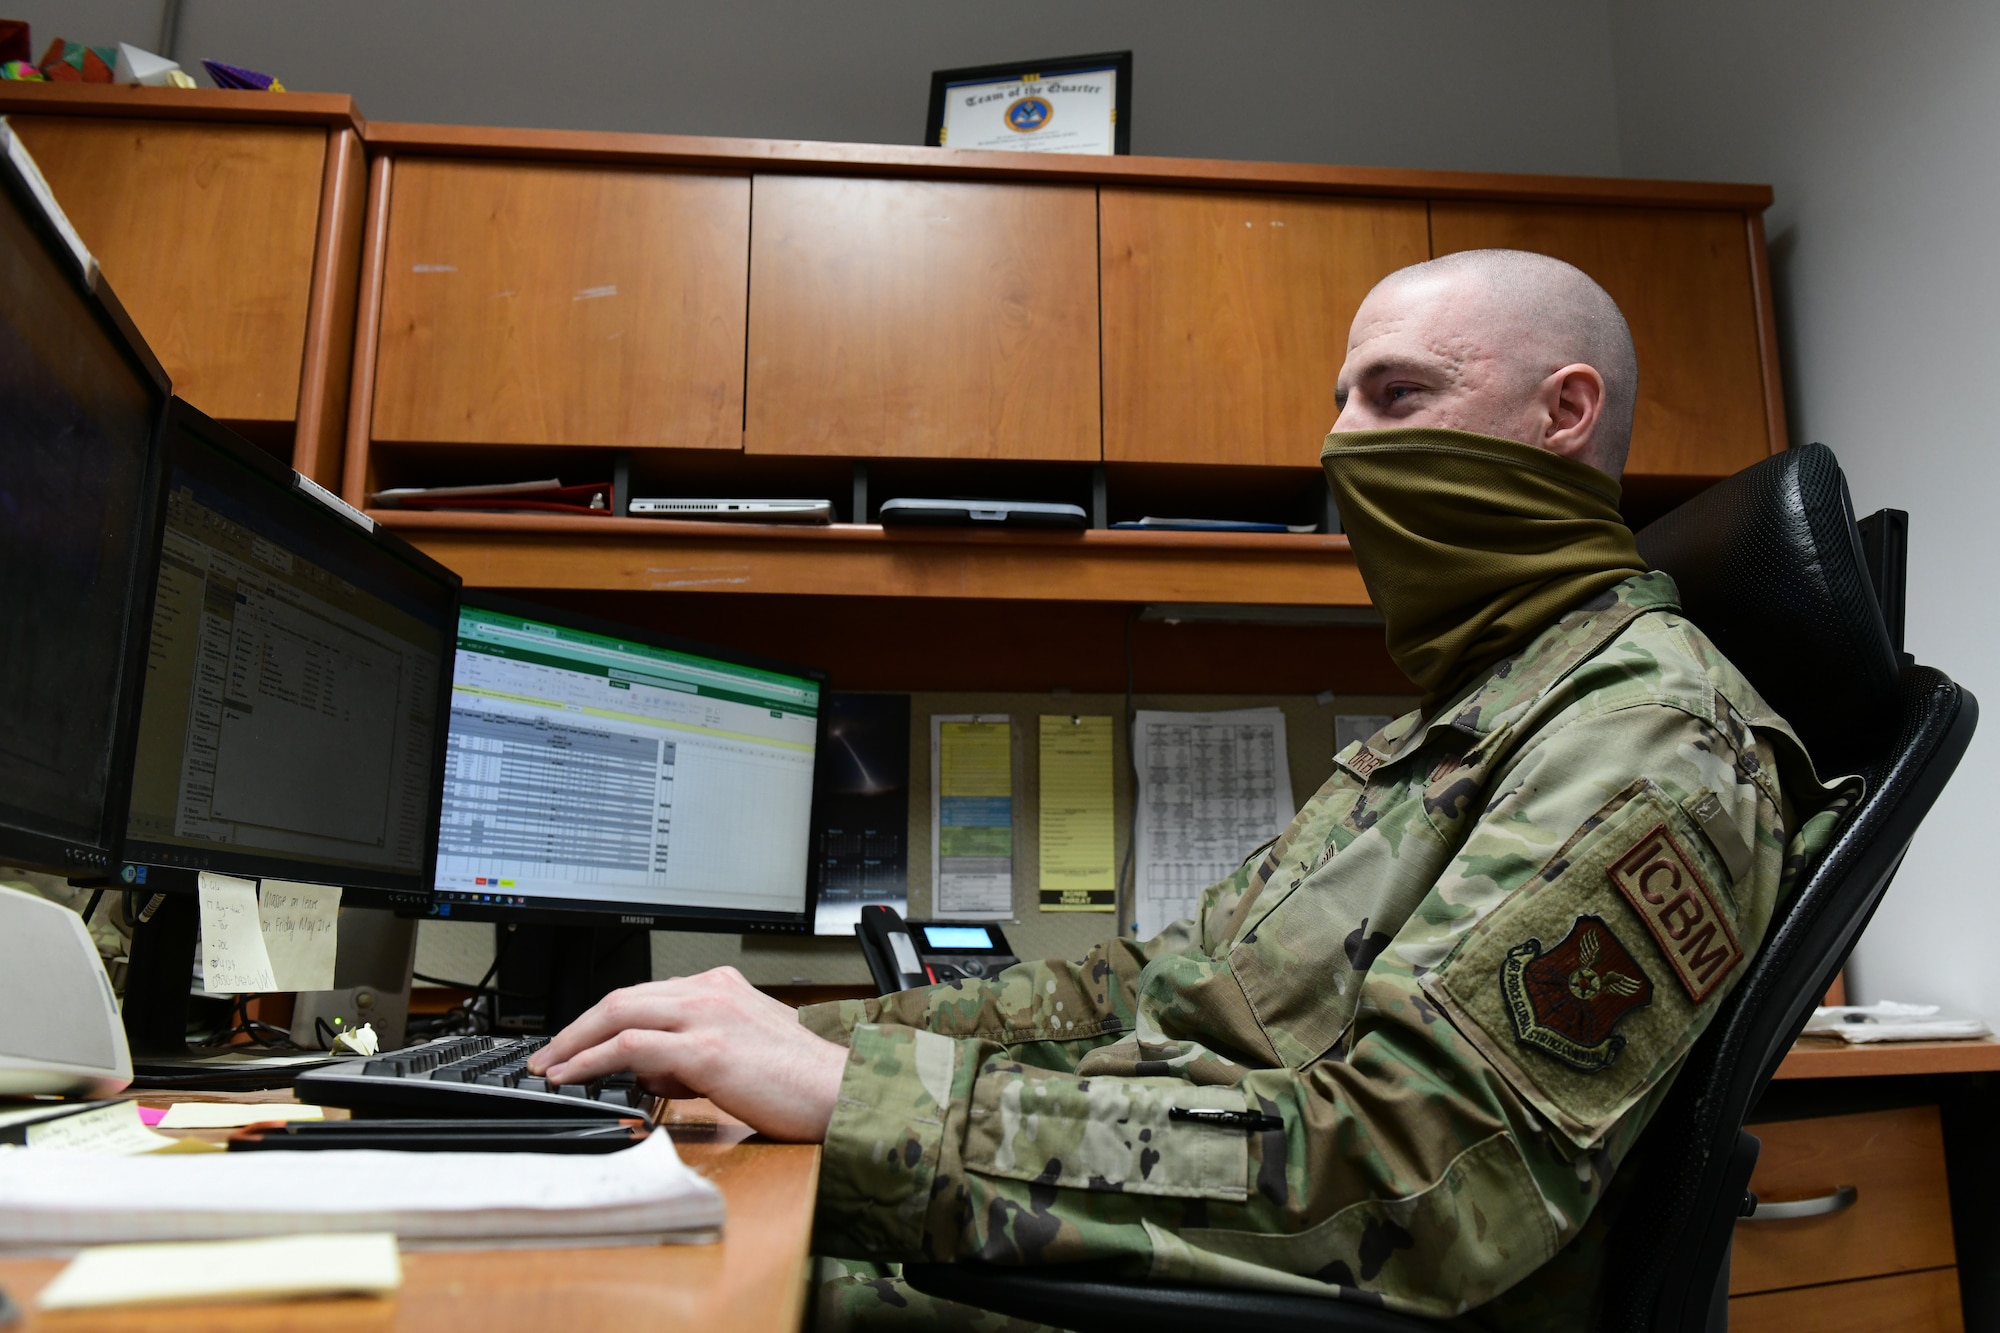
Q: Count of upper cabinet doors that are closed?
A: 5